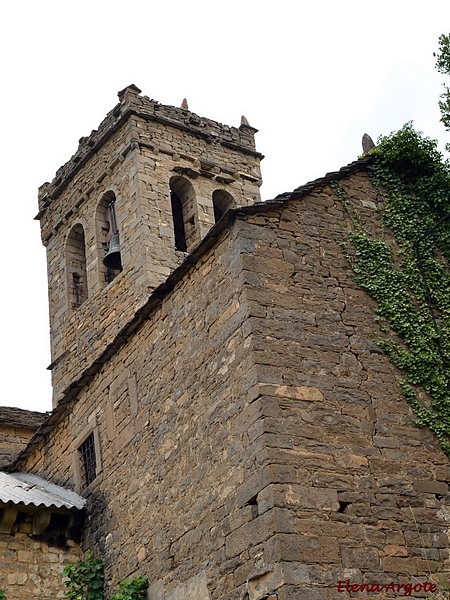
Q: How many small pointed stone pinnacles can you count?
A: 3